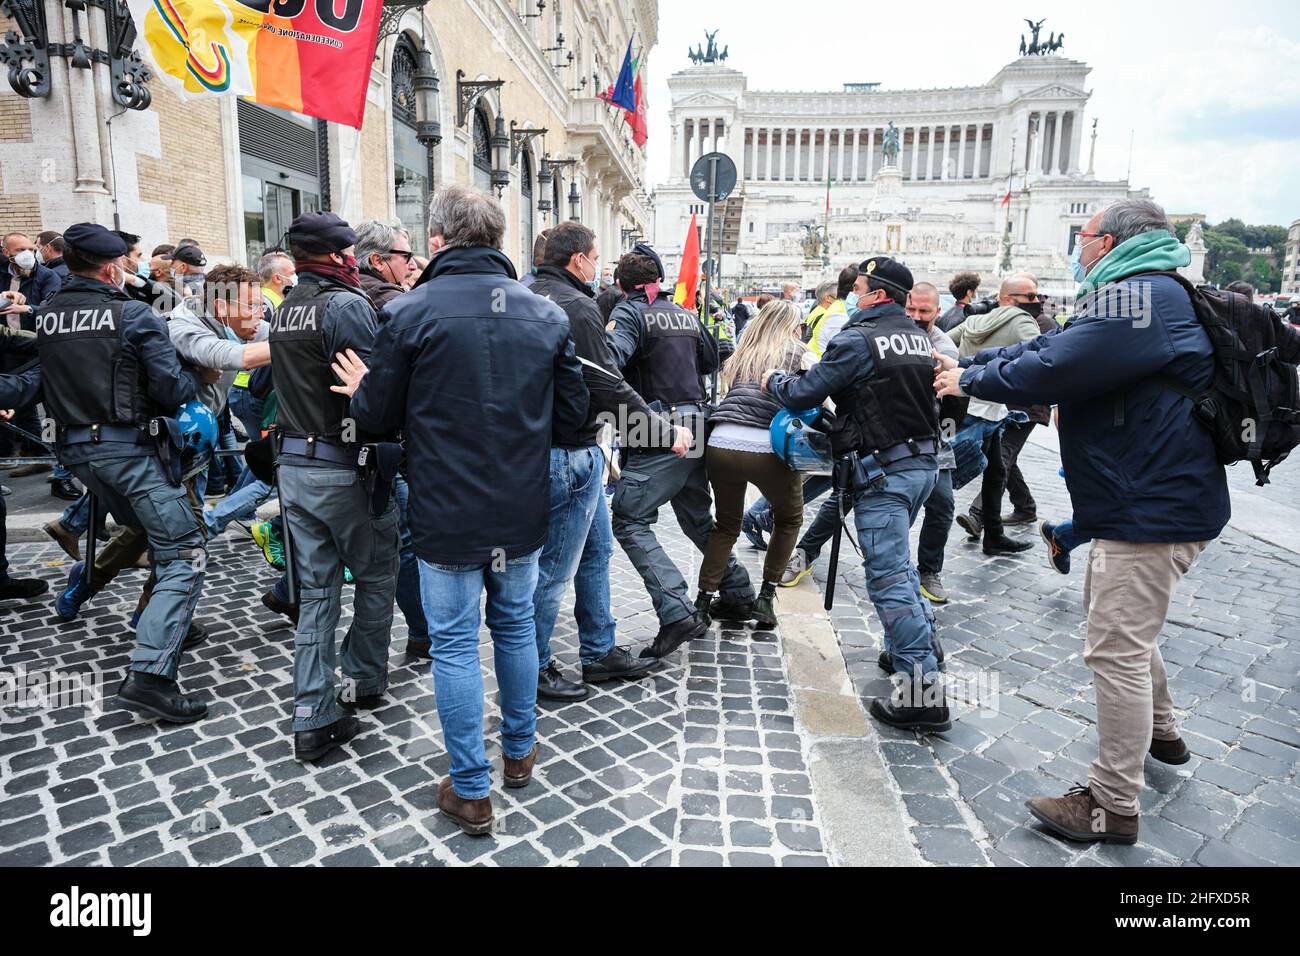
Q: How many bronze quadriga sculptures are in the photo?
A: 2